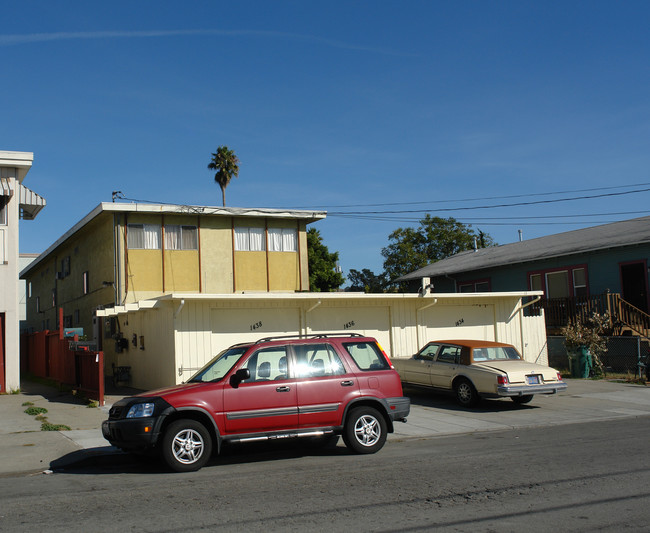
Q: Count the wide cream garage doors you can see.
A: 3